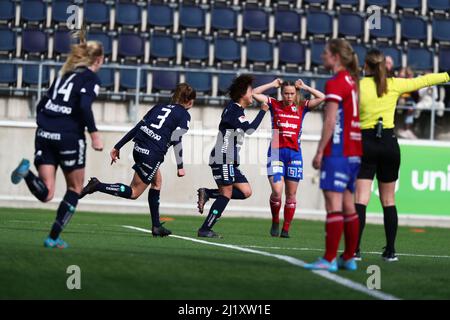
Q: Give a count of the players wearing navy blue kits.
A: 3